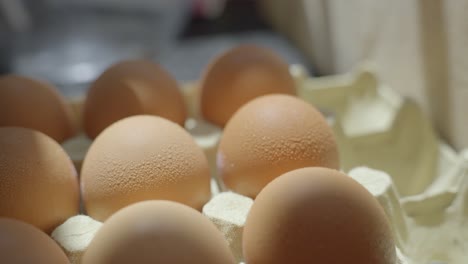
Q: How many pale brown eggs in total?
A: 9